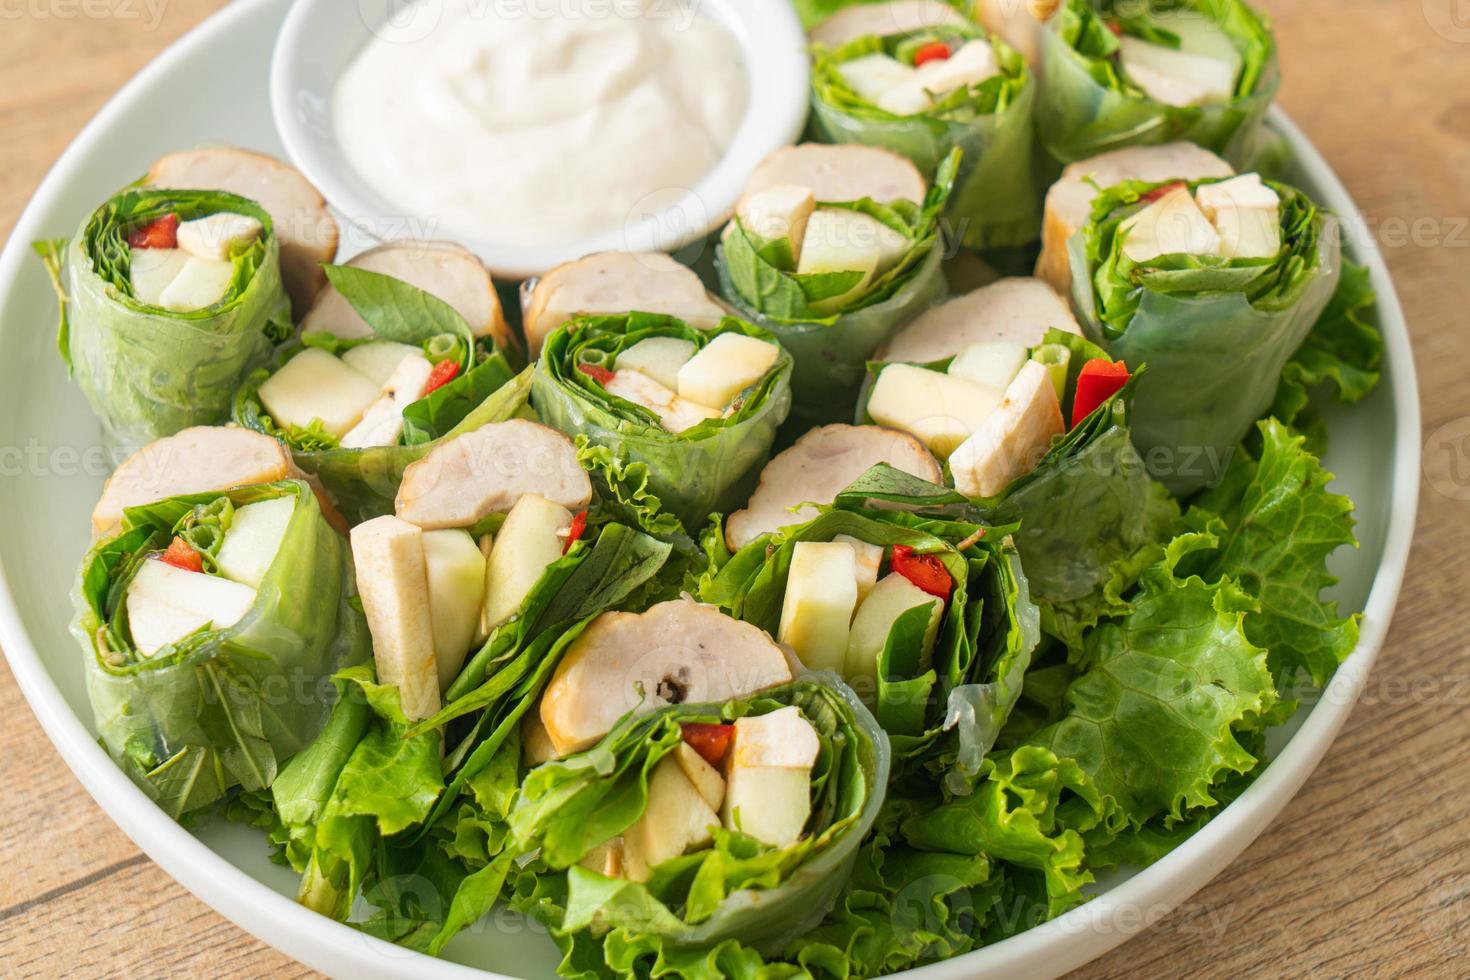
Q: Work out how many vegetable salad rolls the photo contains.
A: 12